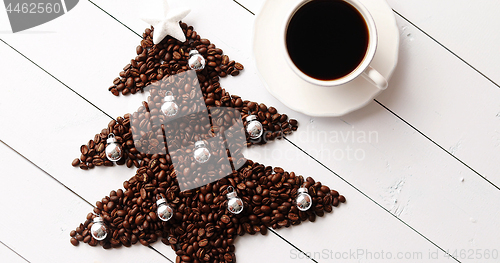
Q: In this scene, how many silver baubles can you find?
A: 9